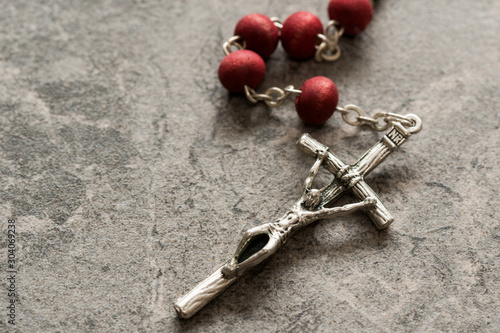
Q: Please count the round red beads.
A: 5